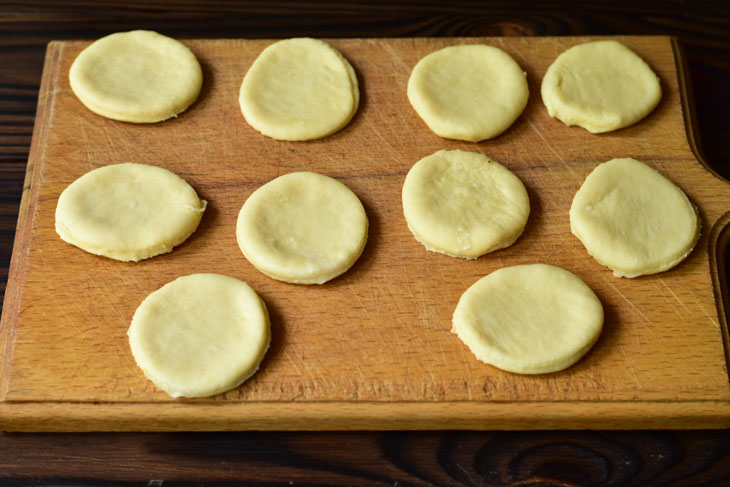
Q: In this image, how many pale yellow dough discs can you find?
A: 10